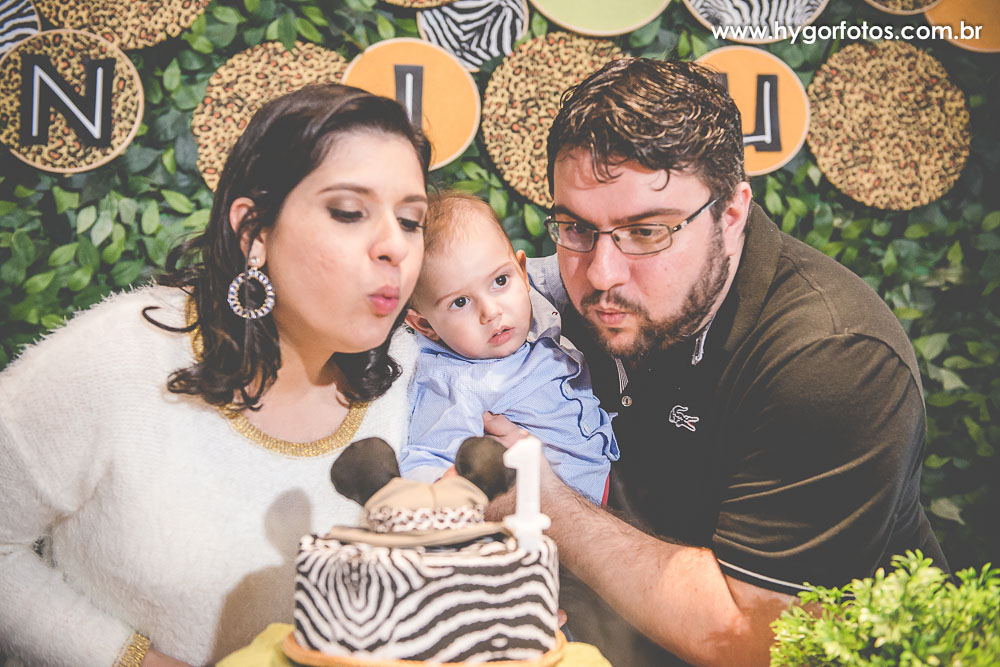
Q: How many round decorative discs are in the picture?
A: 14